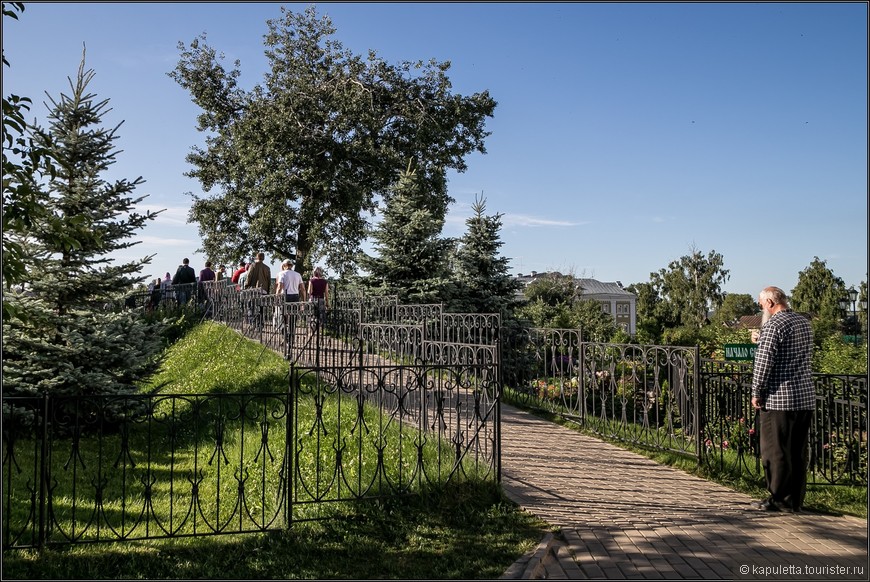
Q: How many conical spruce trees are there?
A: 3